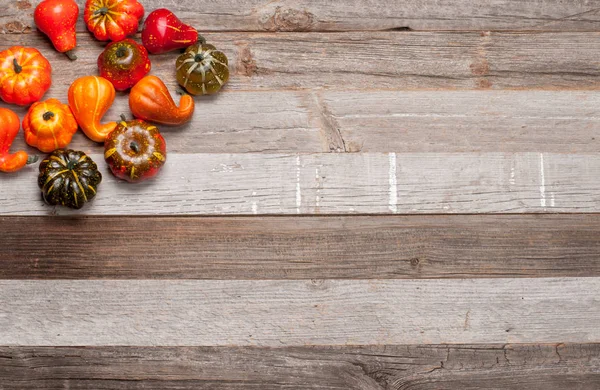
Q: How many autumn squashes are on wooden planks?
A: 12